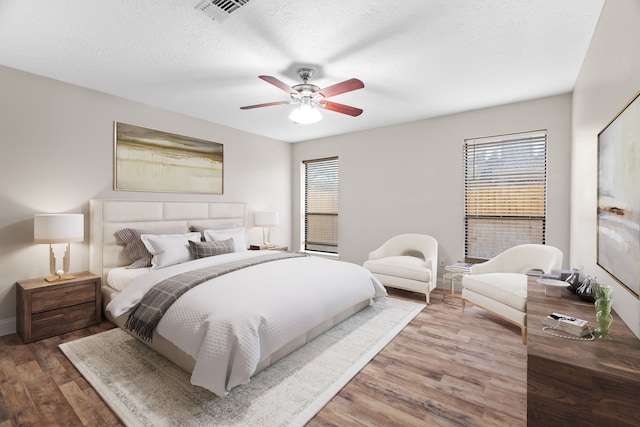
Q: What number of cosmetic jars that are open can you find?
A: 0